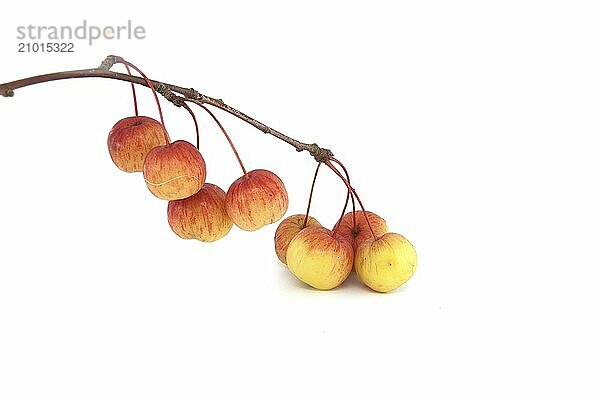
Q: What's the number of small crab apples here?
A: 8